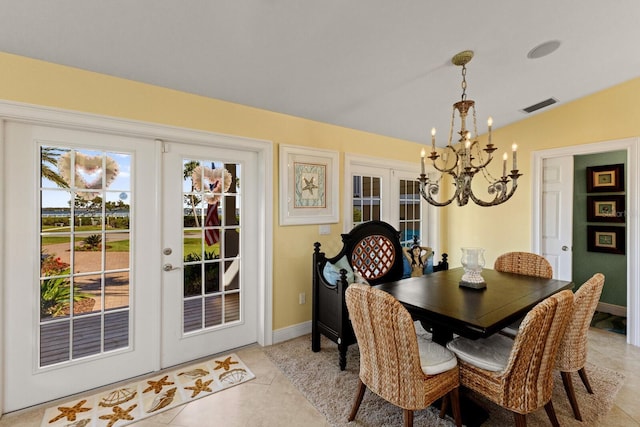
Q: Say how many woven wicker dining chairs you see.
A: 4